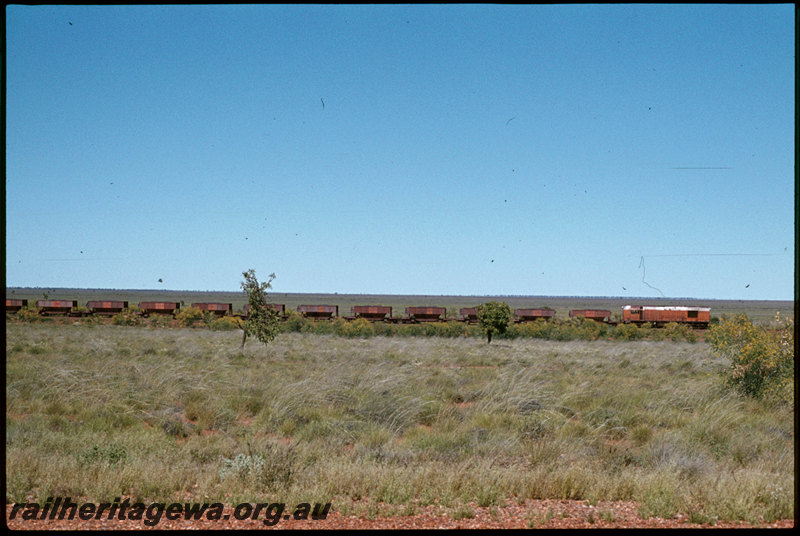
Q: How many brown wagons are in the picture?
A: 12